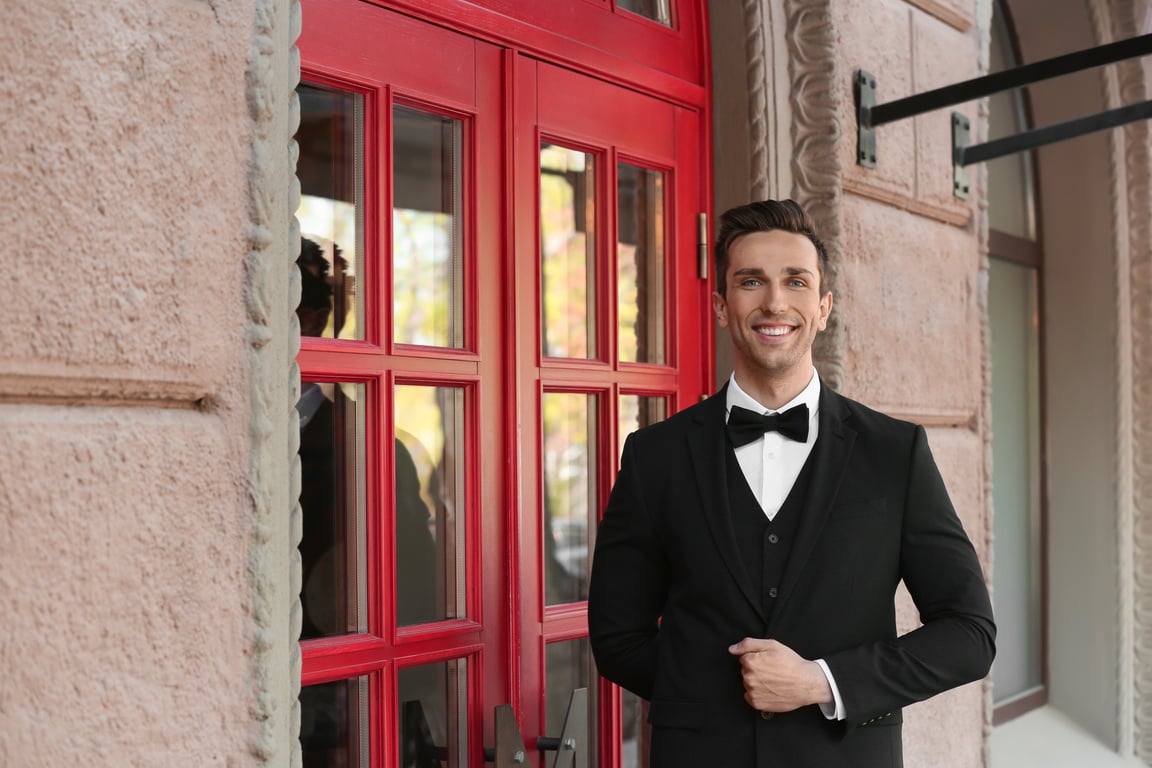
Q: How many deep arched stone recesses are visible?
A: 1